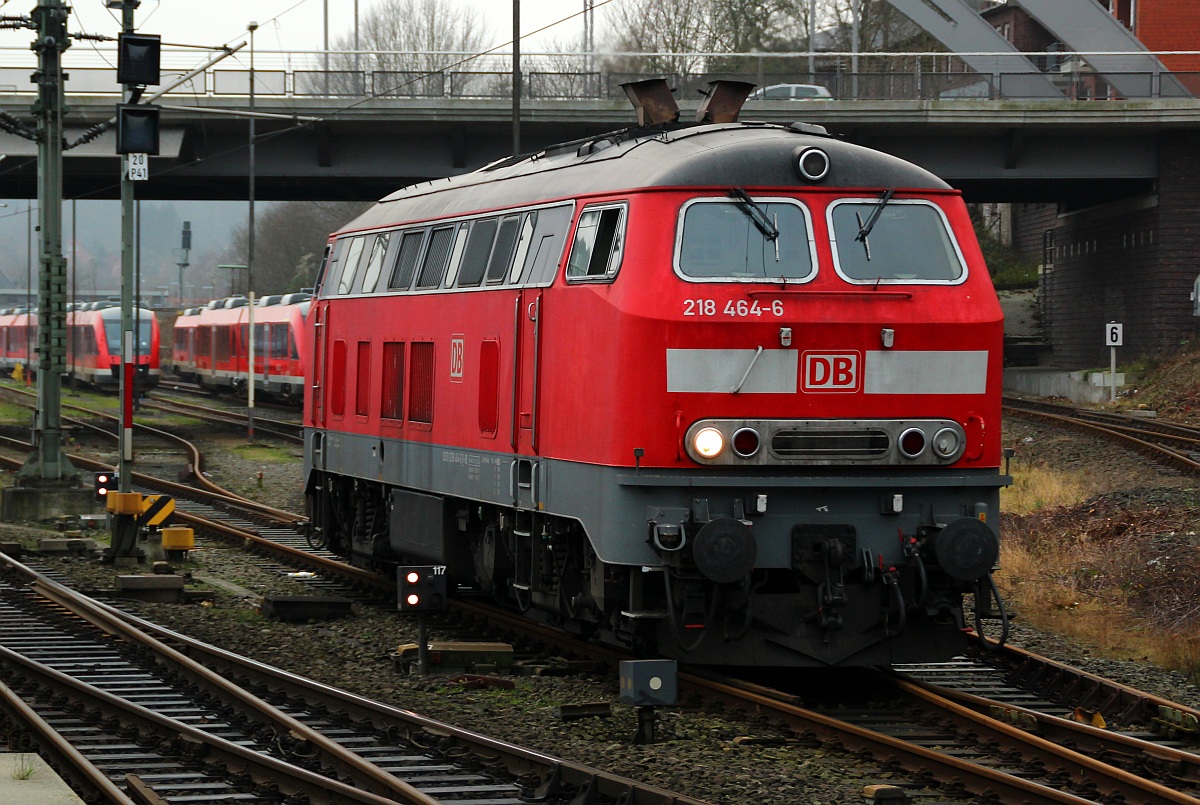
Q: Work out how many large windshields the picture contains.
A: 2